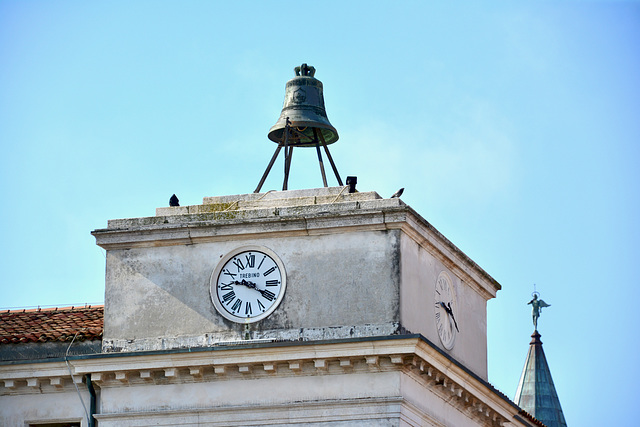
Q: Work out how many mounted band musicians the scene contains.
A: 0